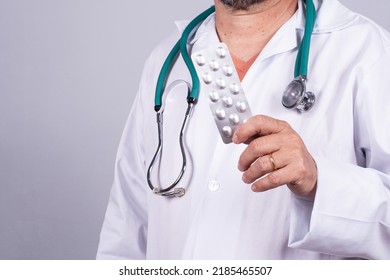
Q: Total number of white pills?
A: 14